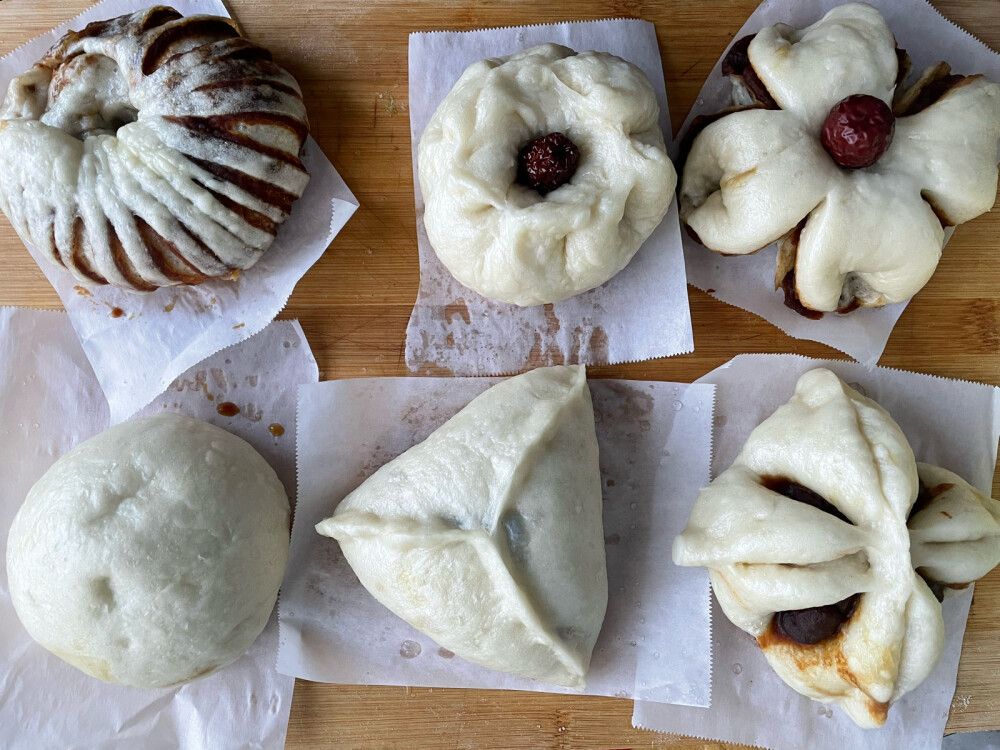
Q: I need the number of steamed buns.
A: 6